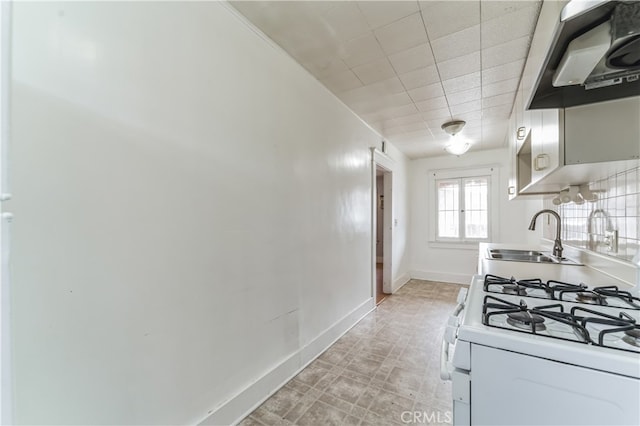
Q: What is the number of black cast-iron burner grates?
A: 4